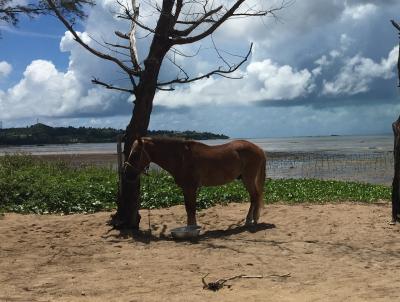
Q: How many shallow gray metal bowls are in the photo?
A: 1